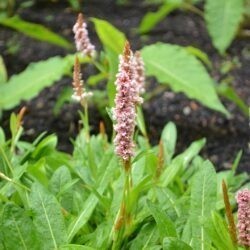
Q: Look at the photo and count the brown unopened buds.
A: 4